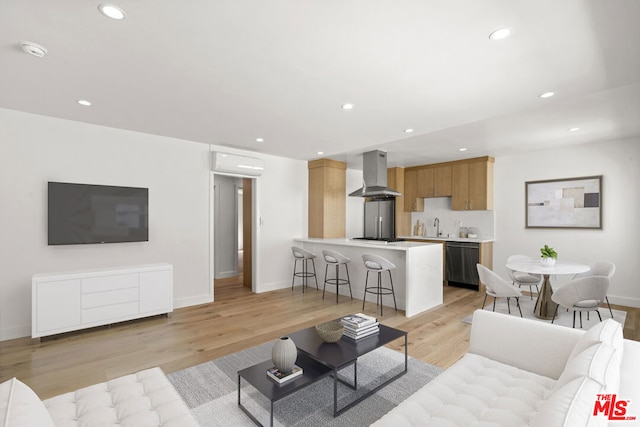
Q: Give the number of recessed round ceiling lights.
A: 10